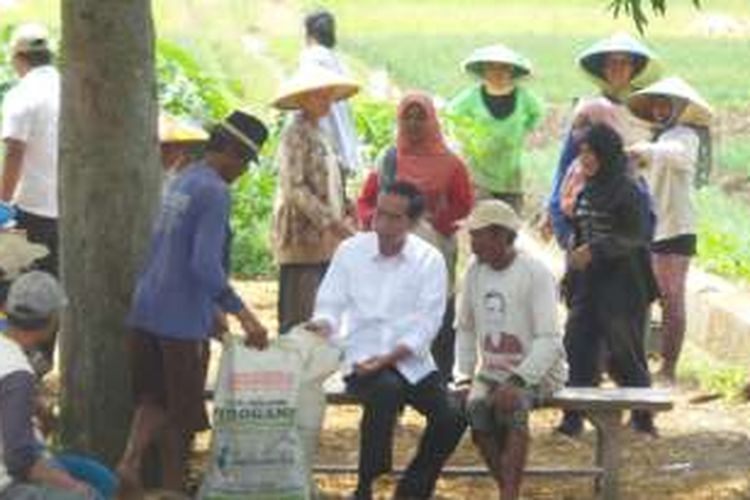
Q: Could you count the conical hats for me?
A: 5